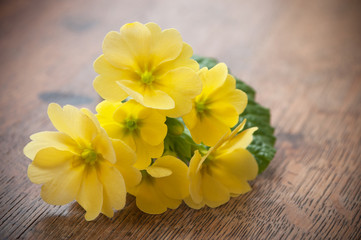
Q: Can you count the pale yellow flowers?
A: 6